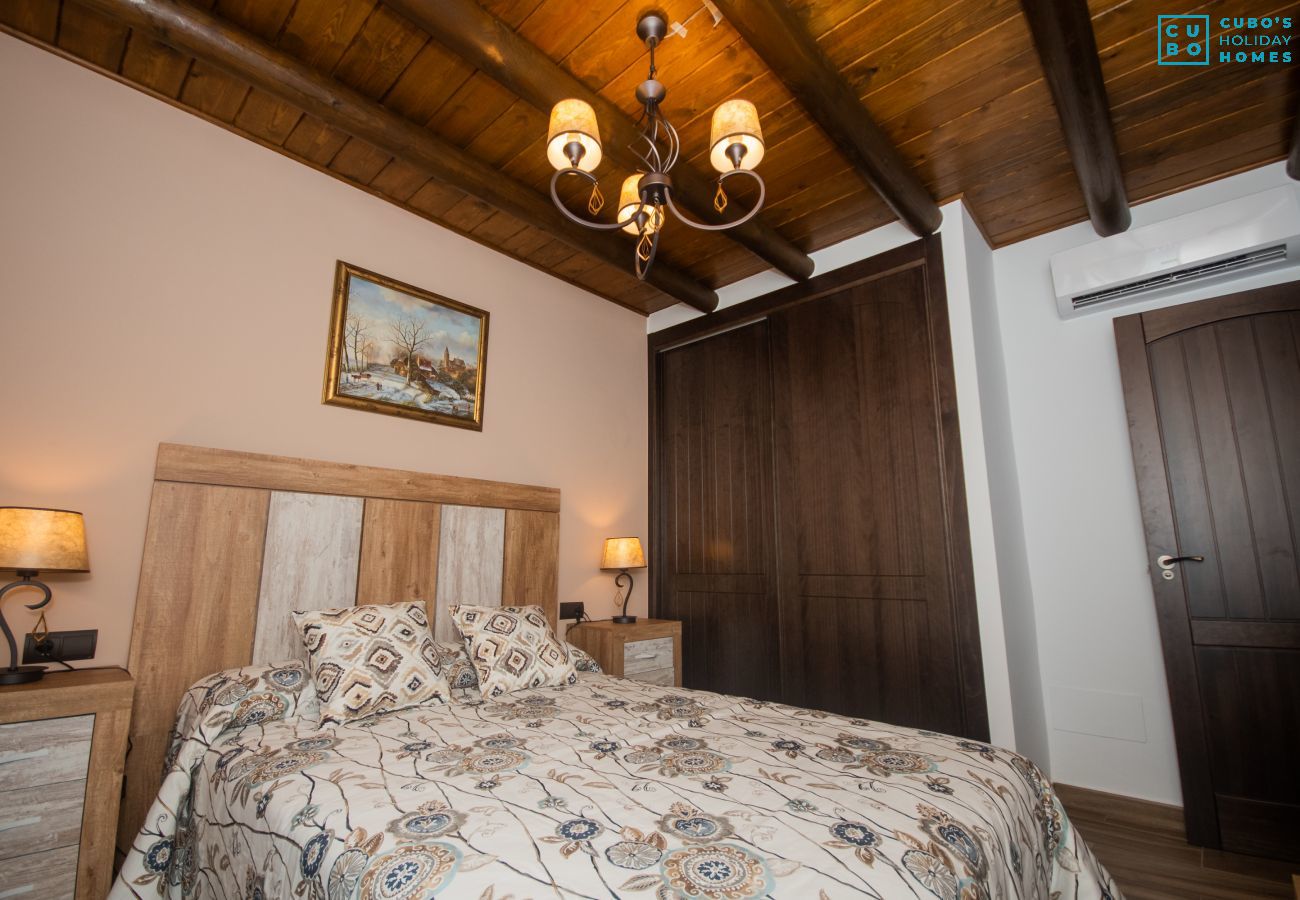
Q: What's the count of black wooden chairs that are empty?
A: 0